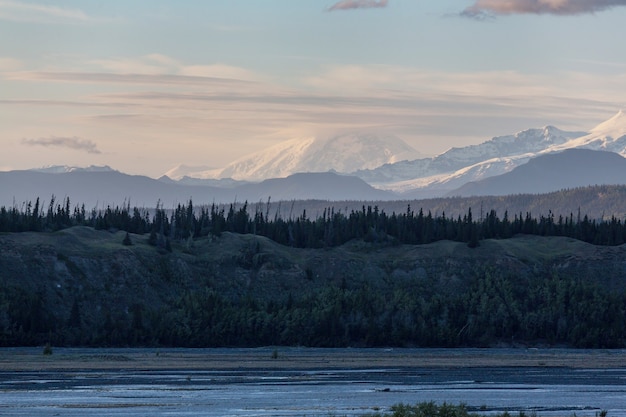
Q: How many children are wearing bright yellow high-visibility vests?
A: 0